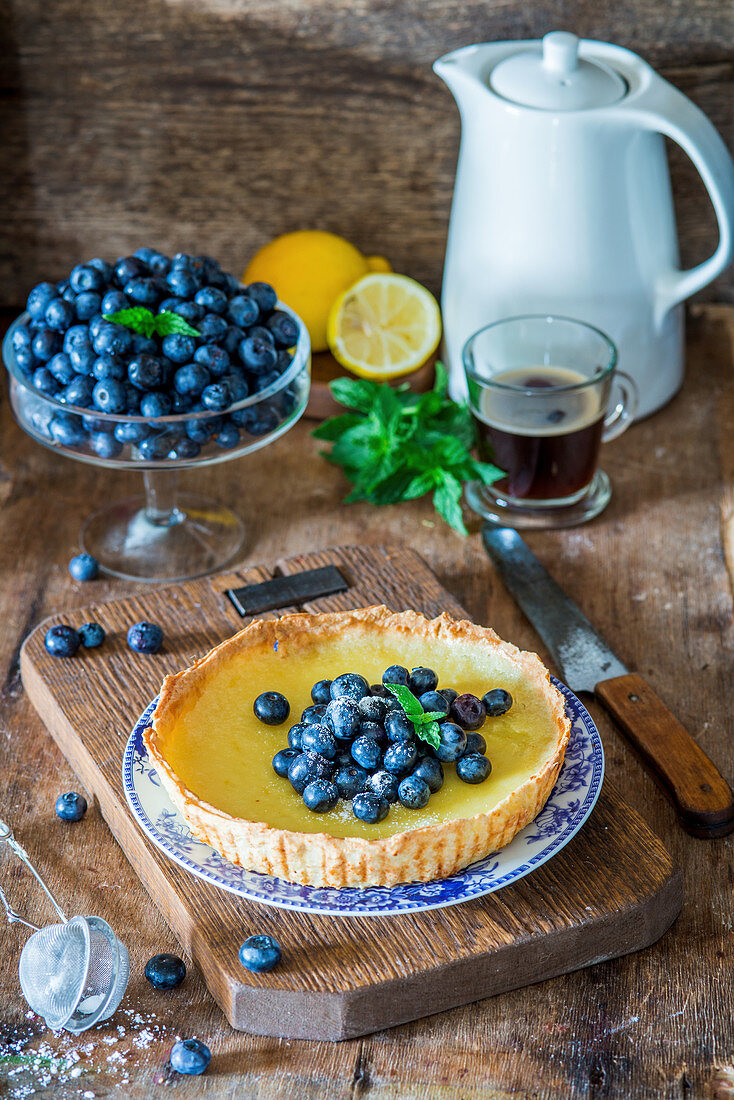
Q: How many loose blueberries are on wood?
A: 8